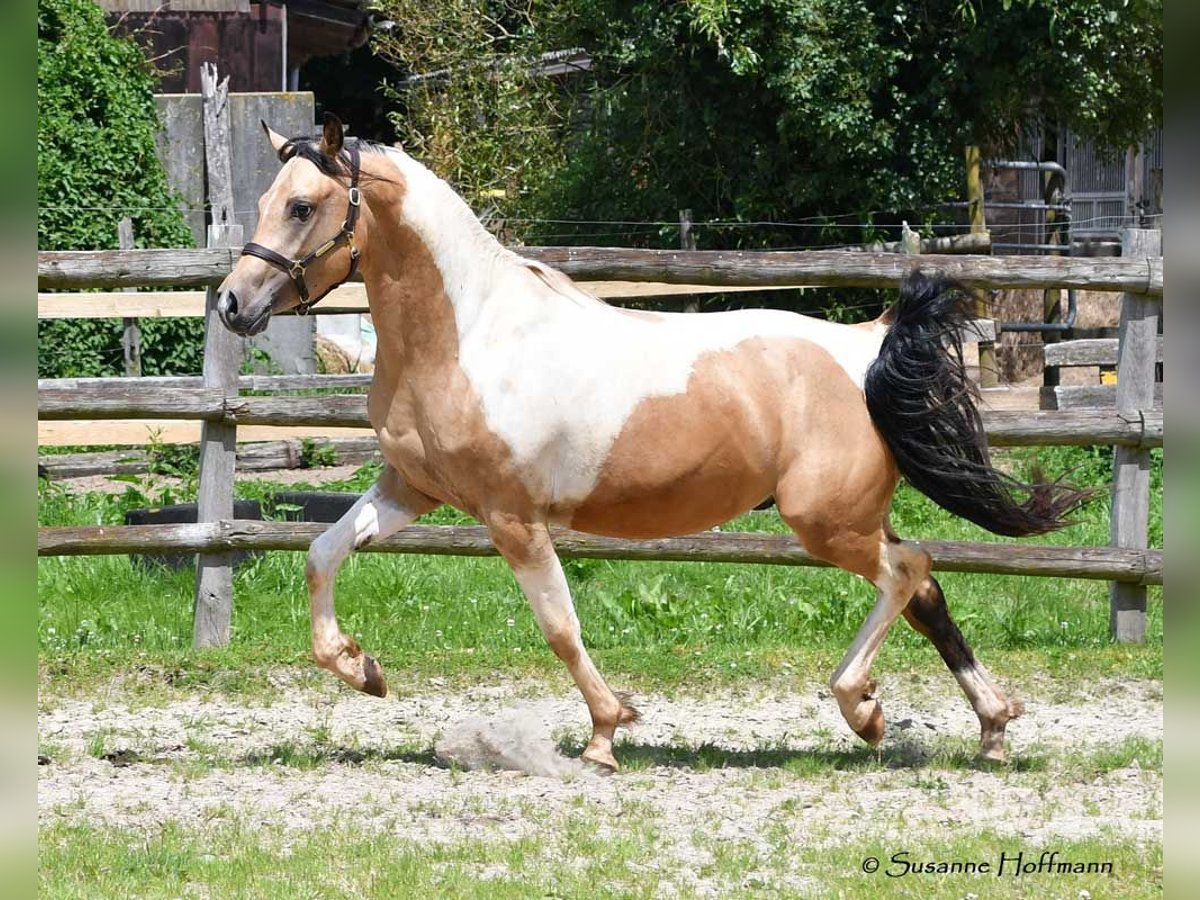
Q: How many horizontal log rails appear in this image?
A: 3